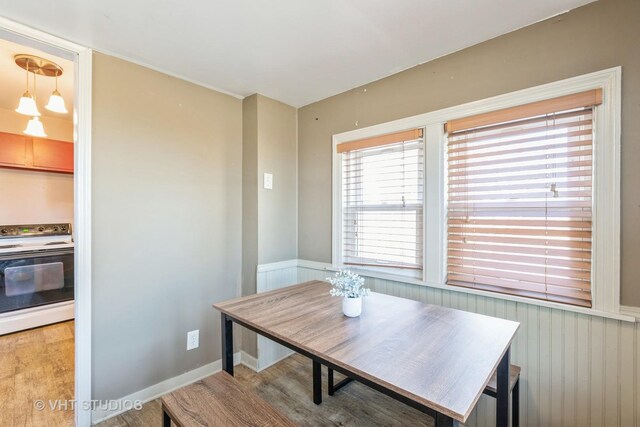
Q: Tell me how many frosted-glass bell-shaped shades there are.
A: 3